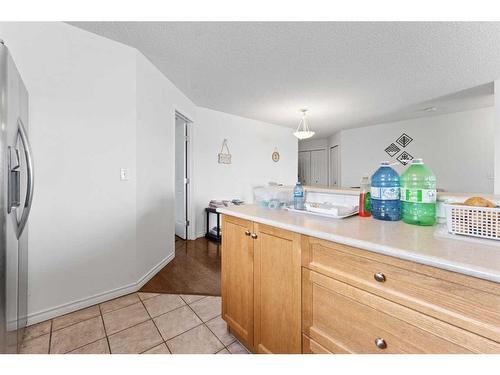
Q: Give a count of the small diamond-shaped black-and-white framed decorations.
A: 3